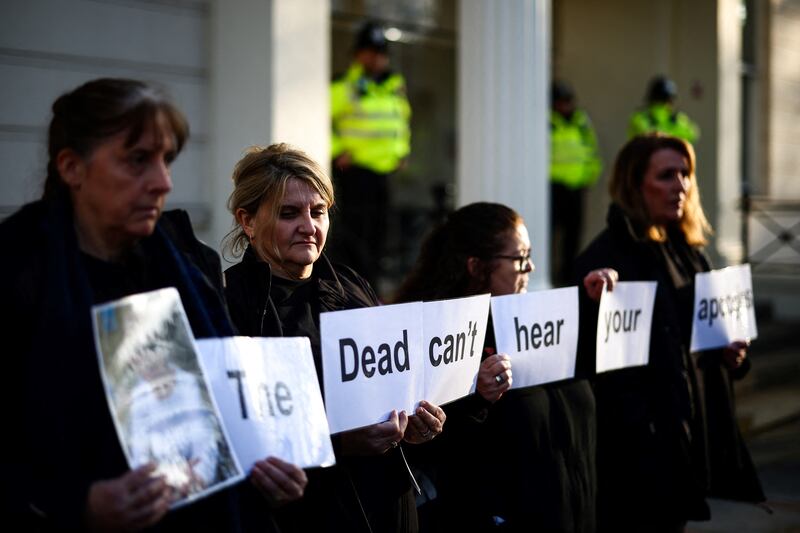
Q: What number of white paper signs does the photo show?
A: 6